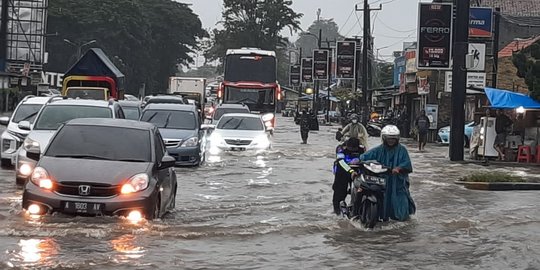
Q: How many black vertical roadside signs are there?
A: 5